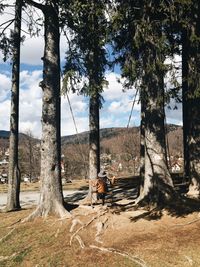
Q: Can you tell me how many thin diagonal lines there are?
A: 2